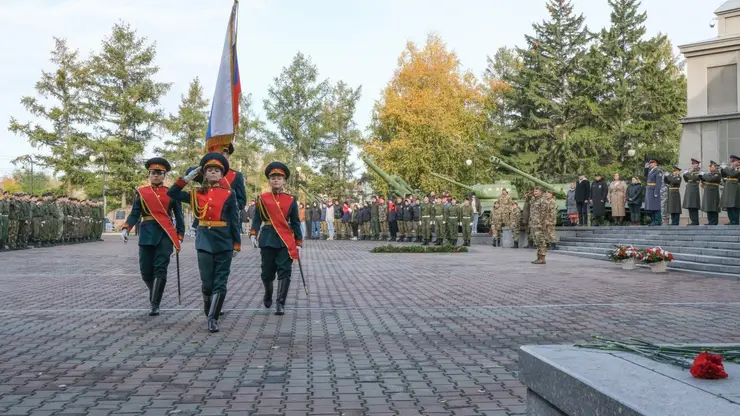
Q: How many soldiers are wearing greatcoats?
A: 5